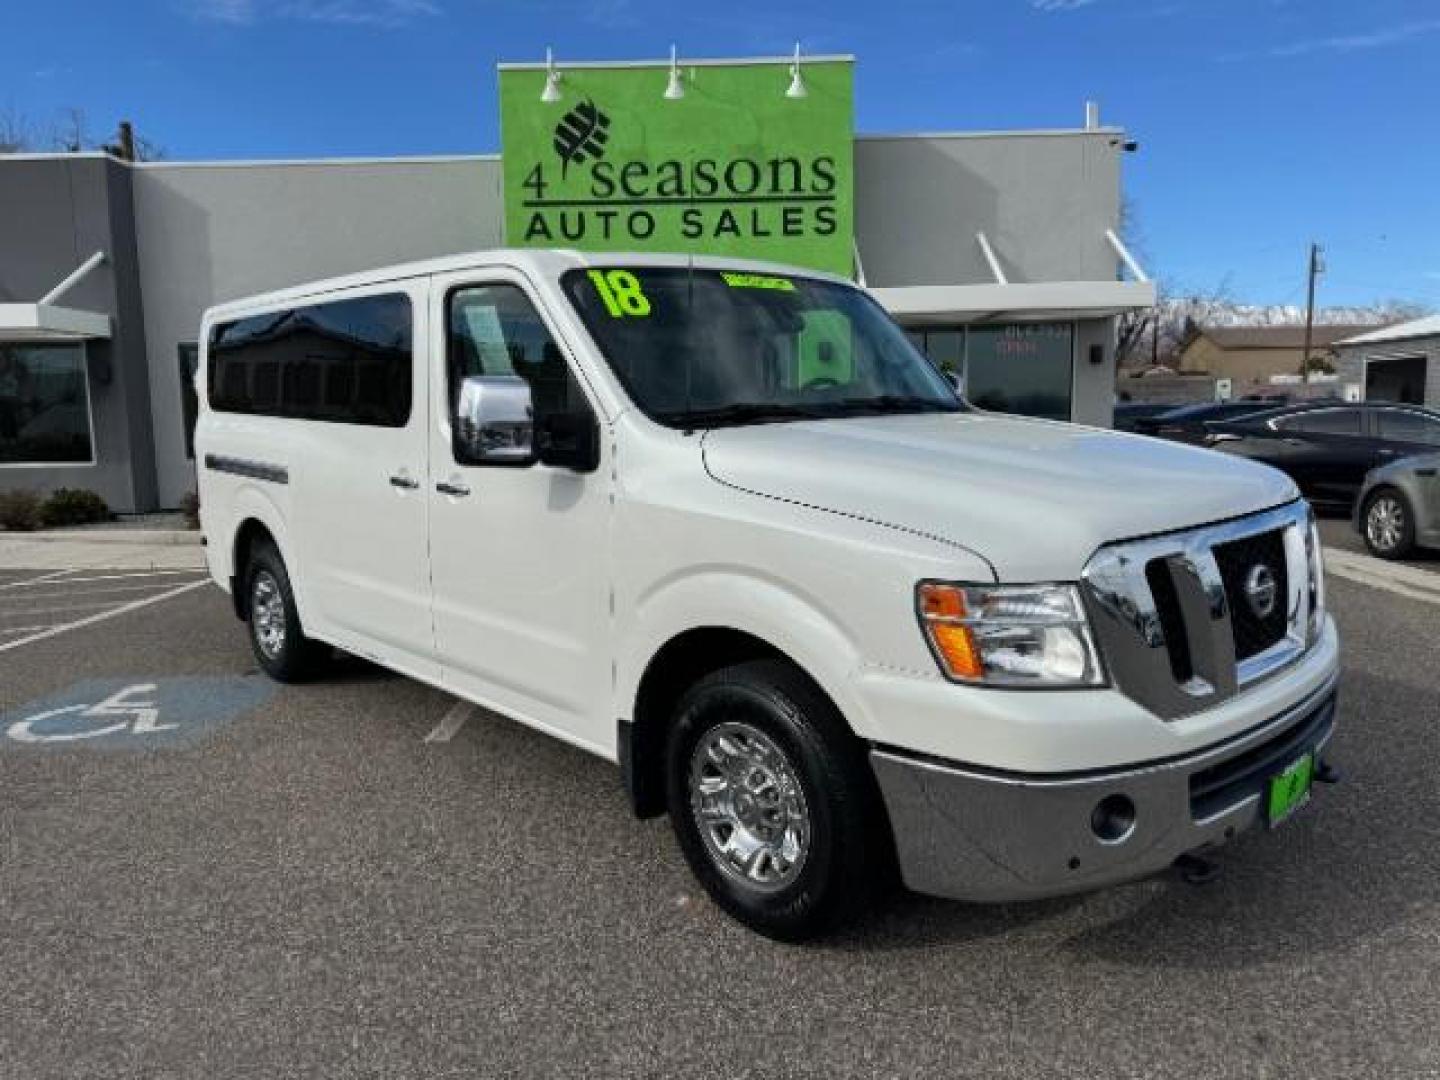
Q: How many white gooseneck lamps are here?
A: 3